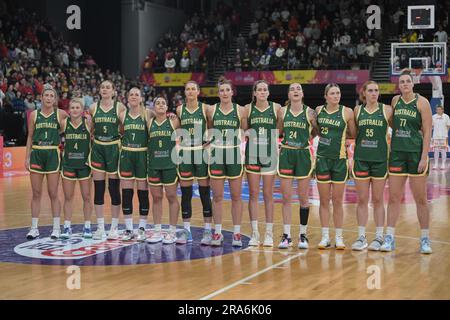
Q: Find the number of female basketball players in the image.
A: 12